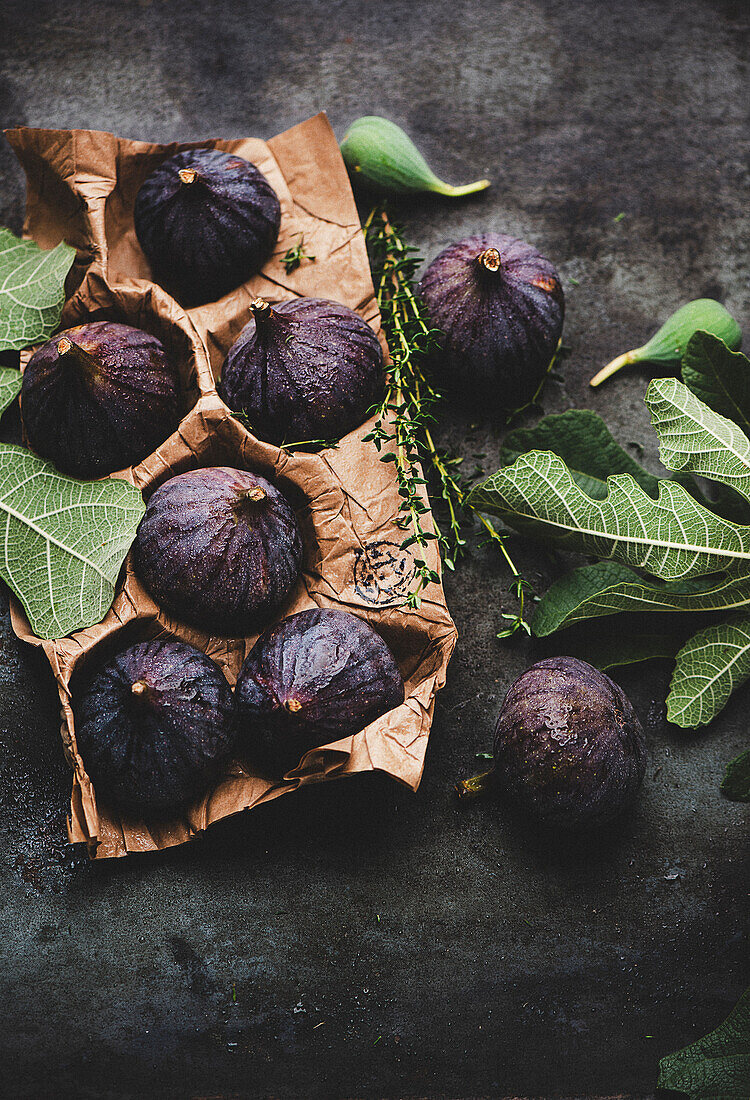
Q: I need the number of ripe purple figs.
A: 8